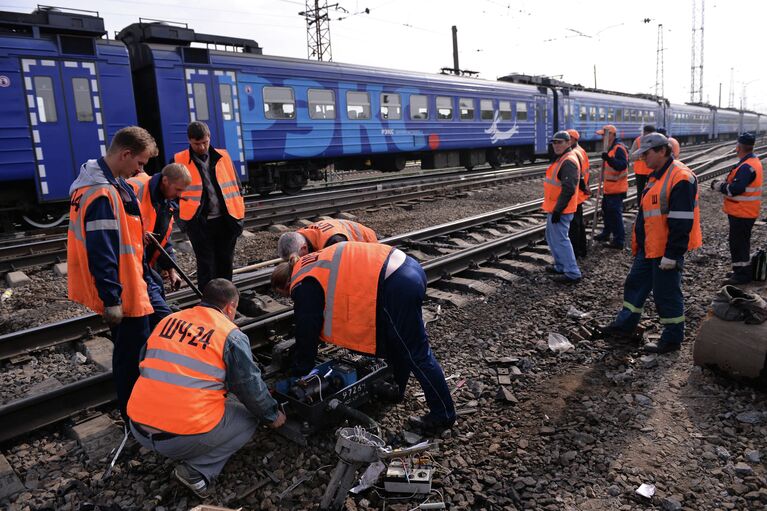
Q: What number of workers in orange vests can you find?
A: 13